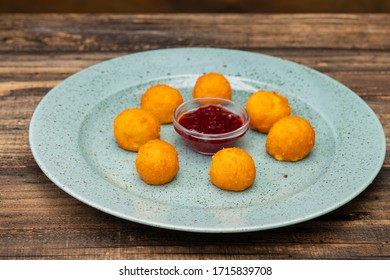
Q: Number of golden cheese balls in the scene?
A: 7